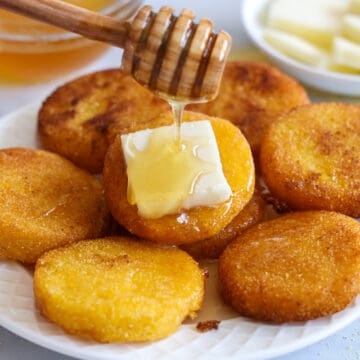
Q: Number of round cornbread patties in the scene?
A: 8